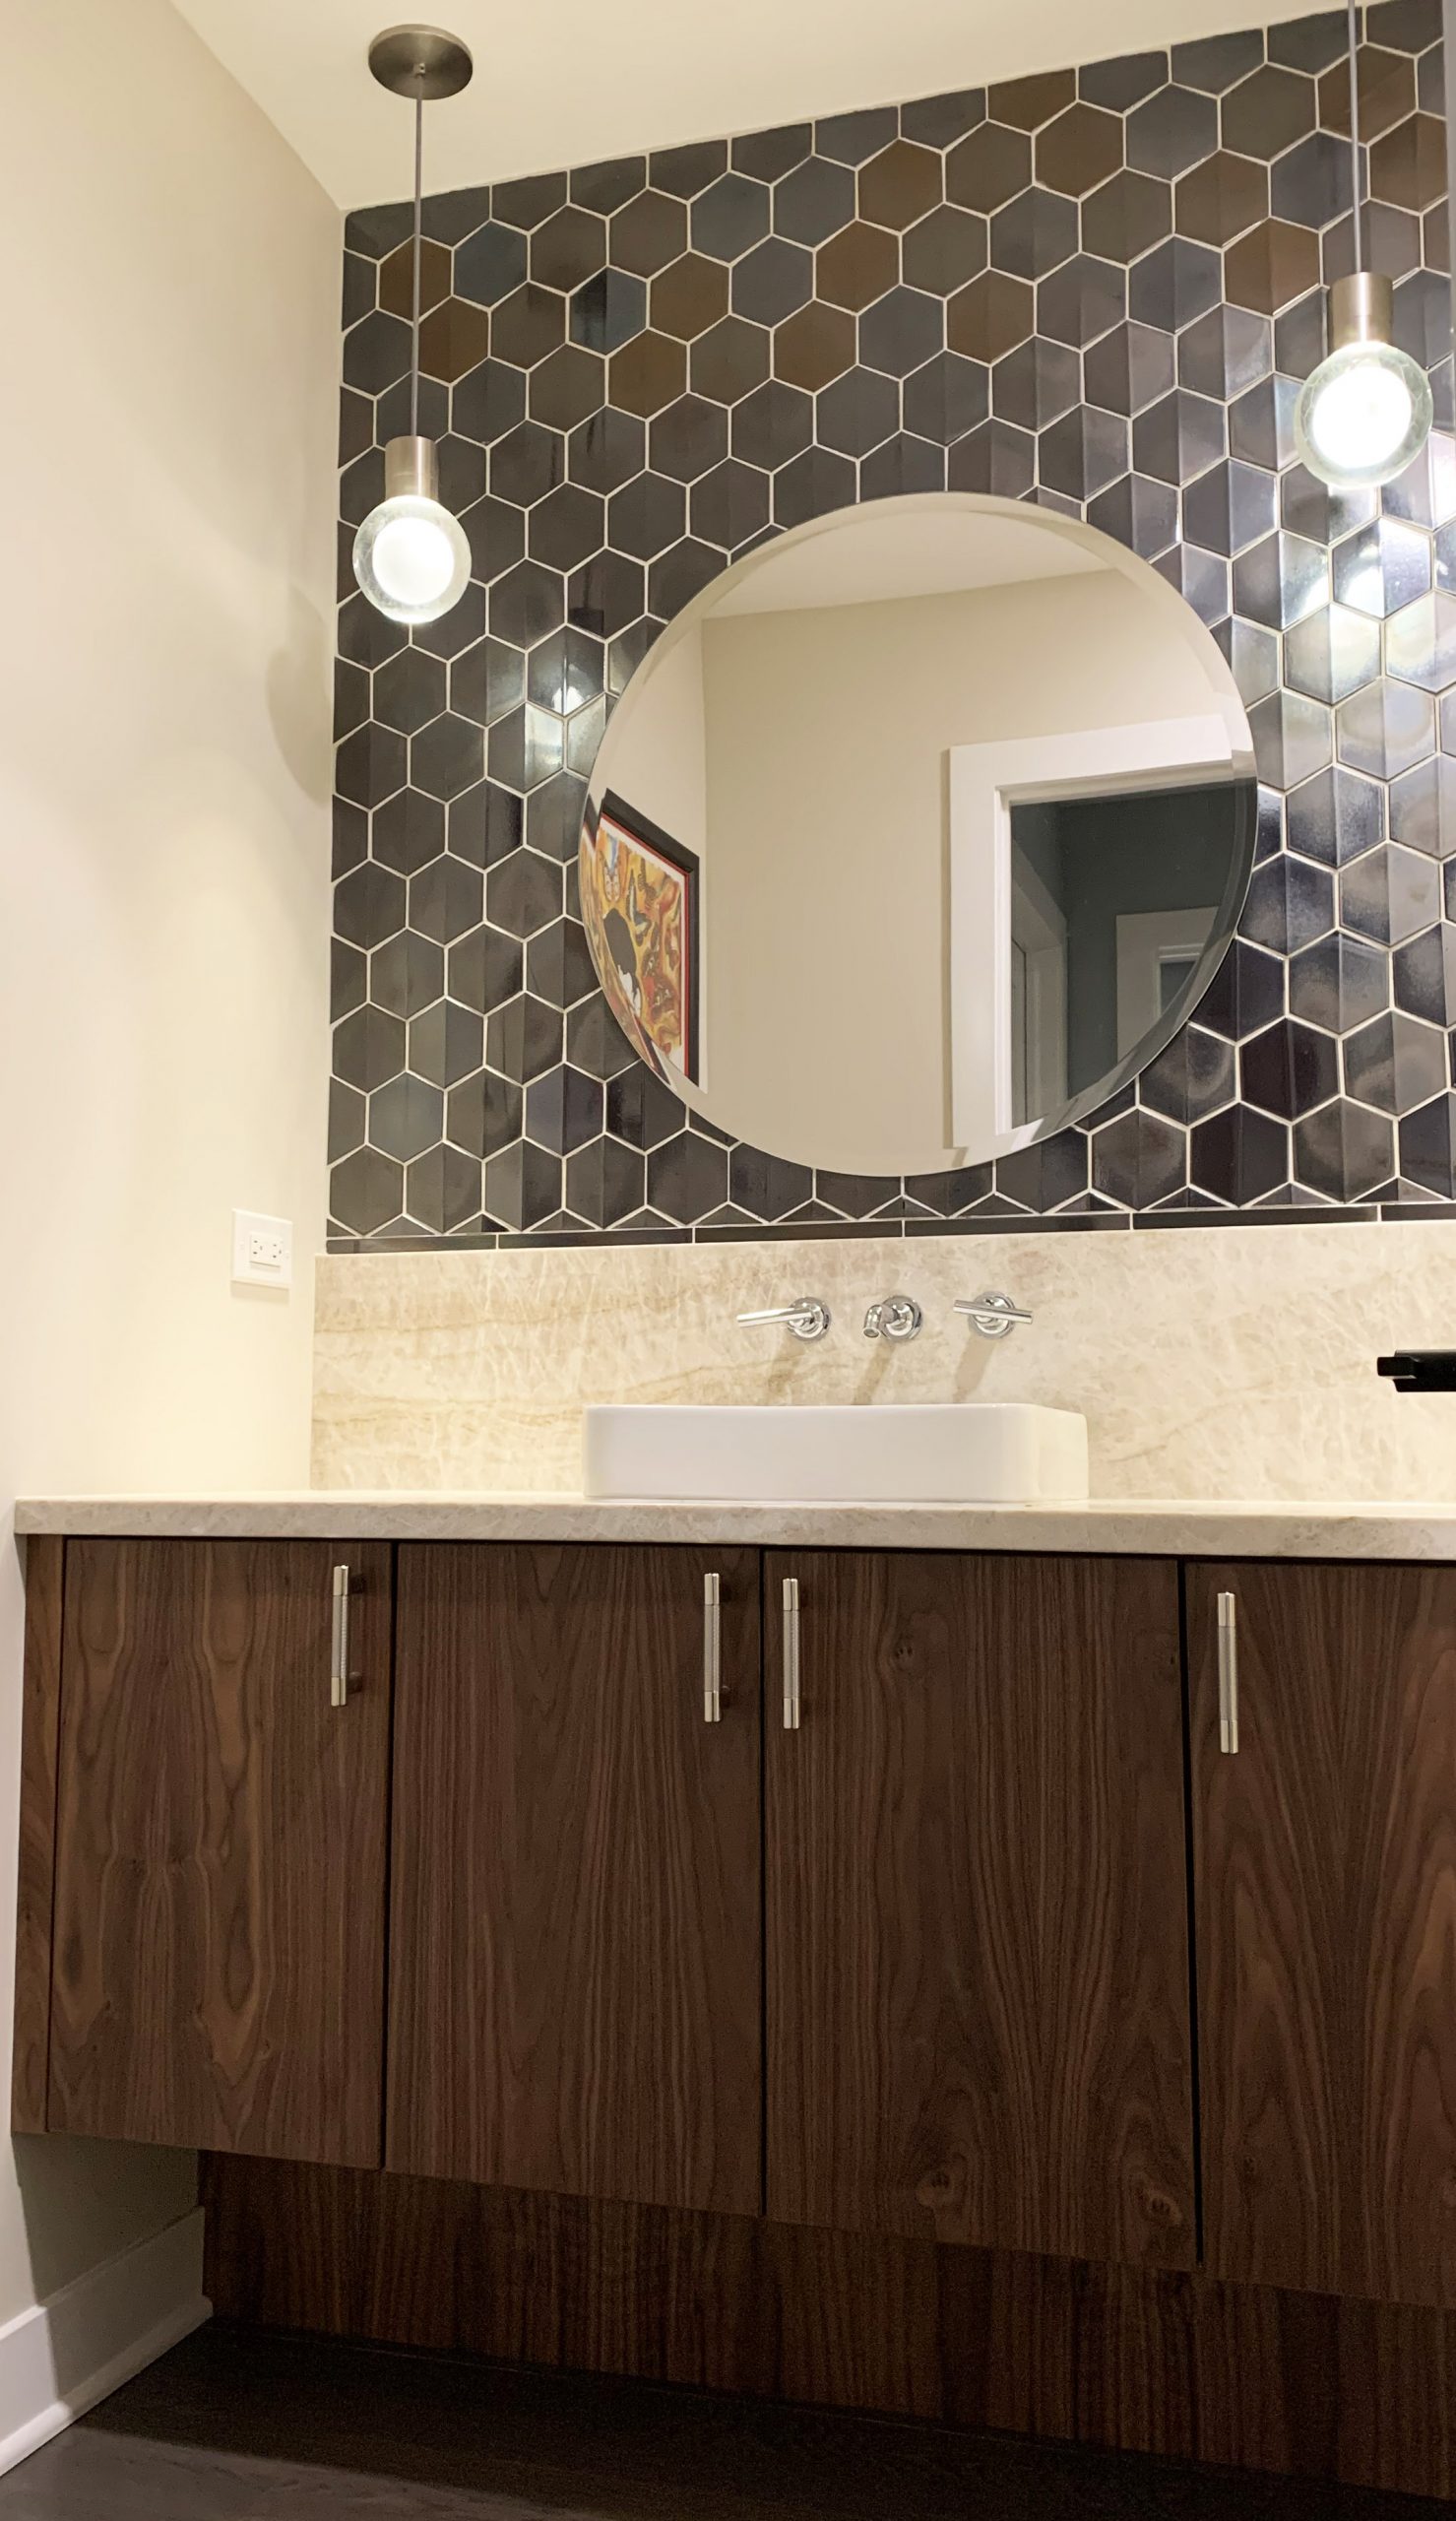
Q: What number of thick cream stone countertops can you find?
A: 1